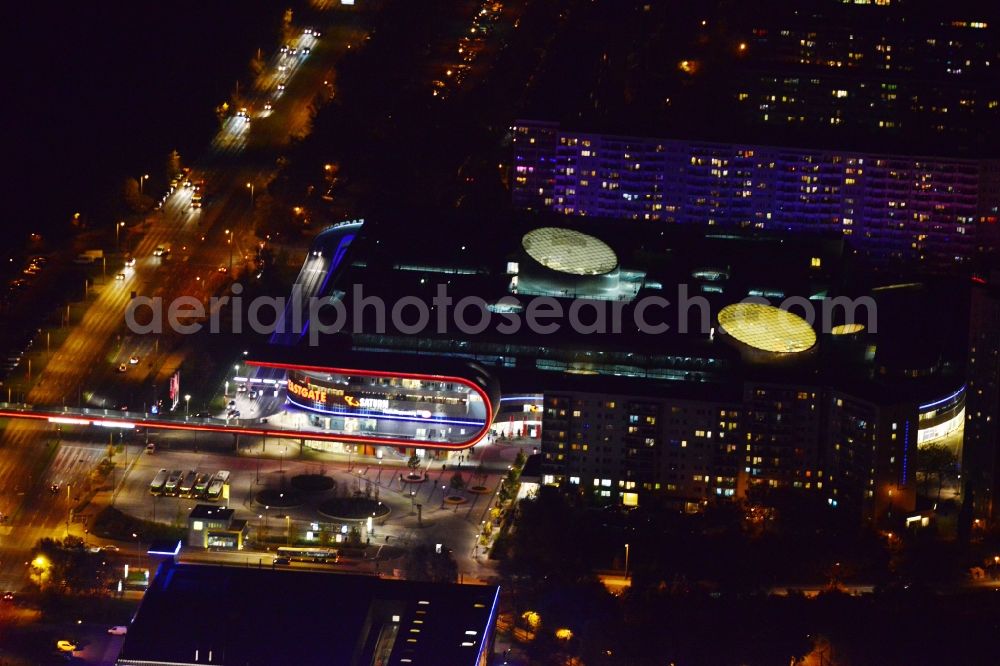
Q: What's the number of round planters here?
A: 6